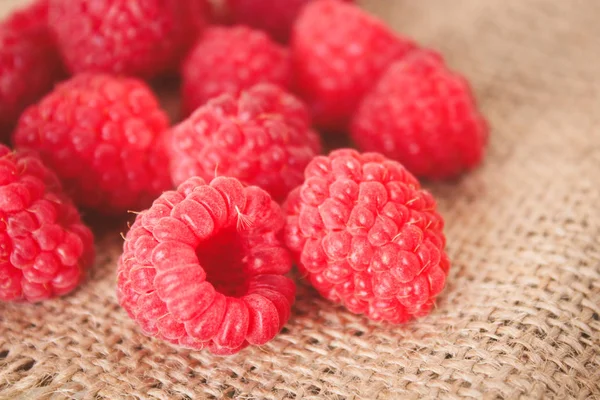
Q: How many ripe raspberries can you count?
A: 11